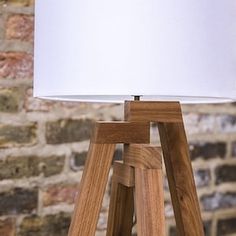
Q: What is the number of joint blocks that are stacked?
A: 4